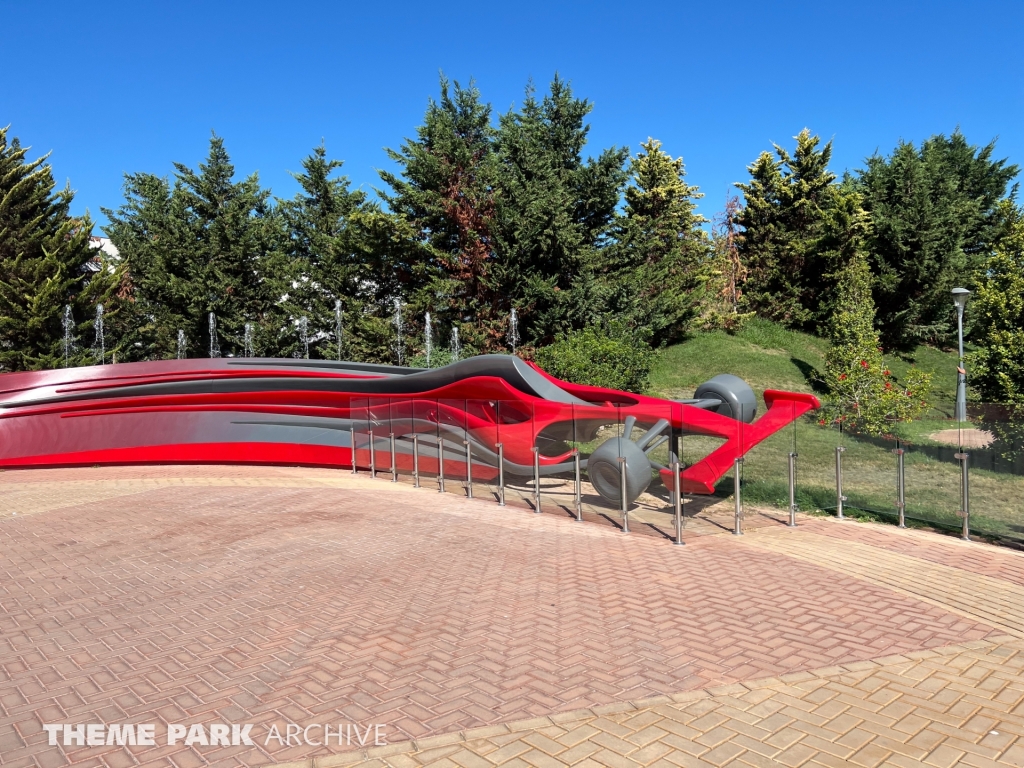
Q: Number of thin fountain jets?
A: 11